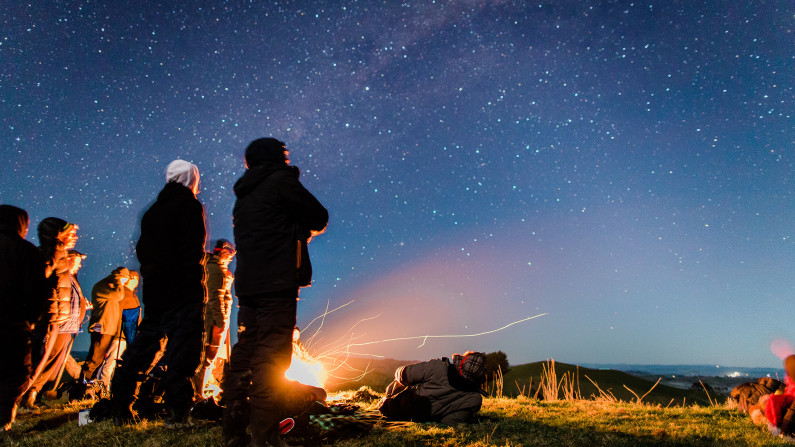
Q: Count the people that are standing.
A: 8